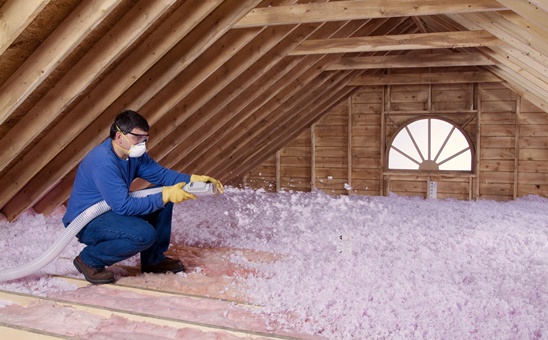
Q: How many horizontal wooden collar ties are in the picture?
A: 4